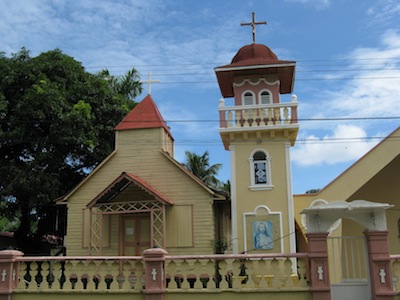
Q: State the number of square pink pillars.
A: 4